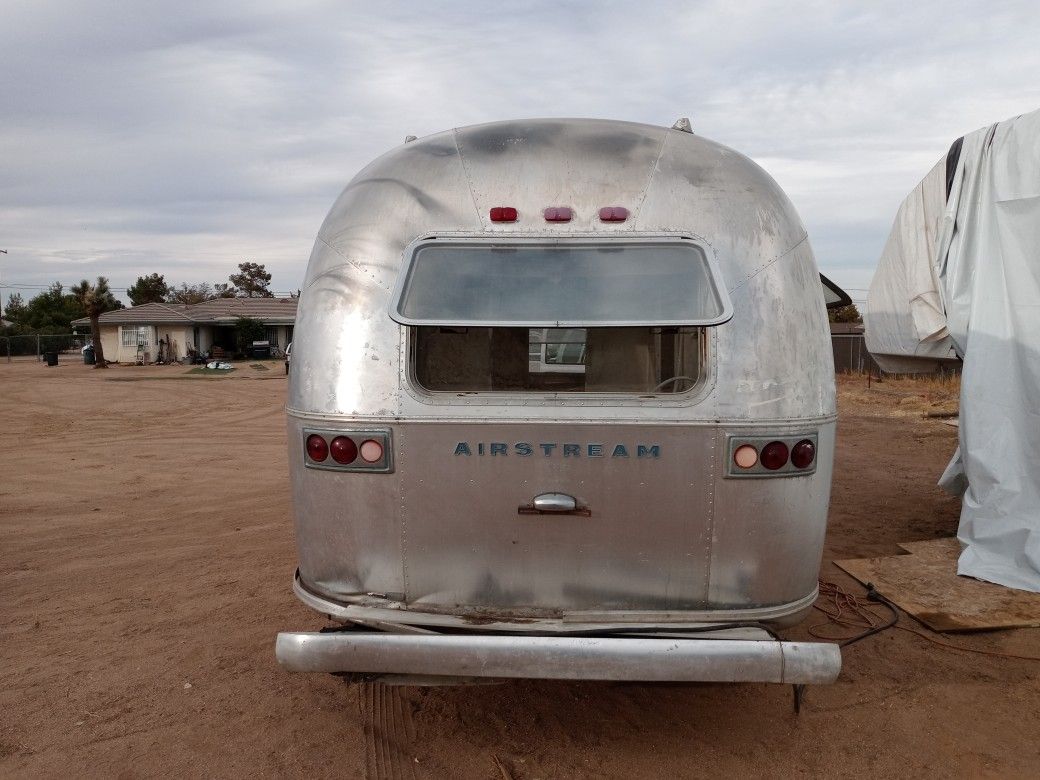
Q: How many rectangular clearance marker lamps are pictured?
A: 3